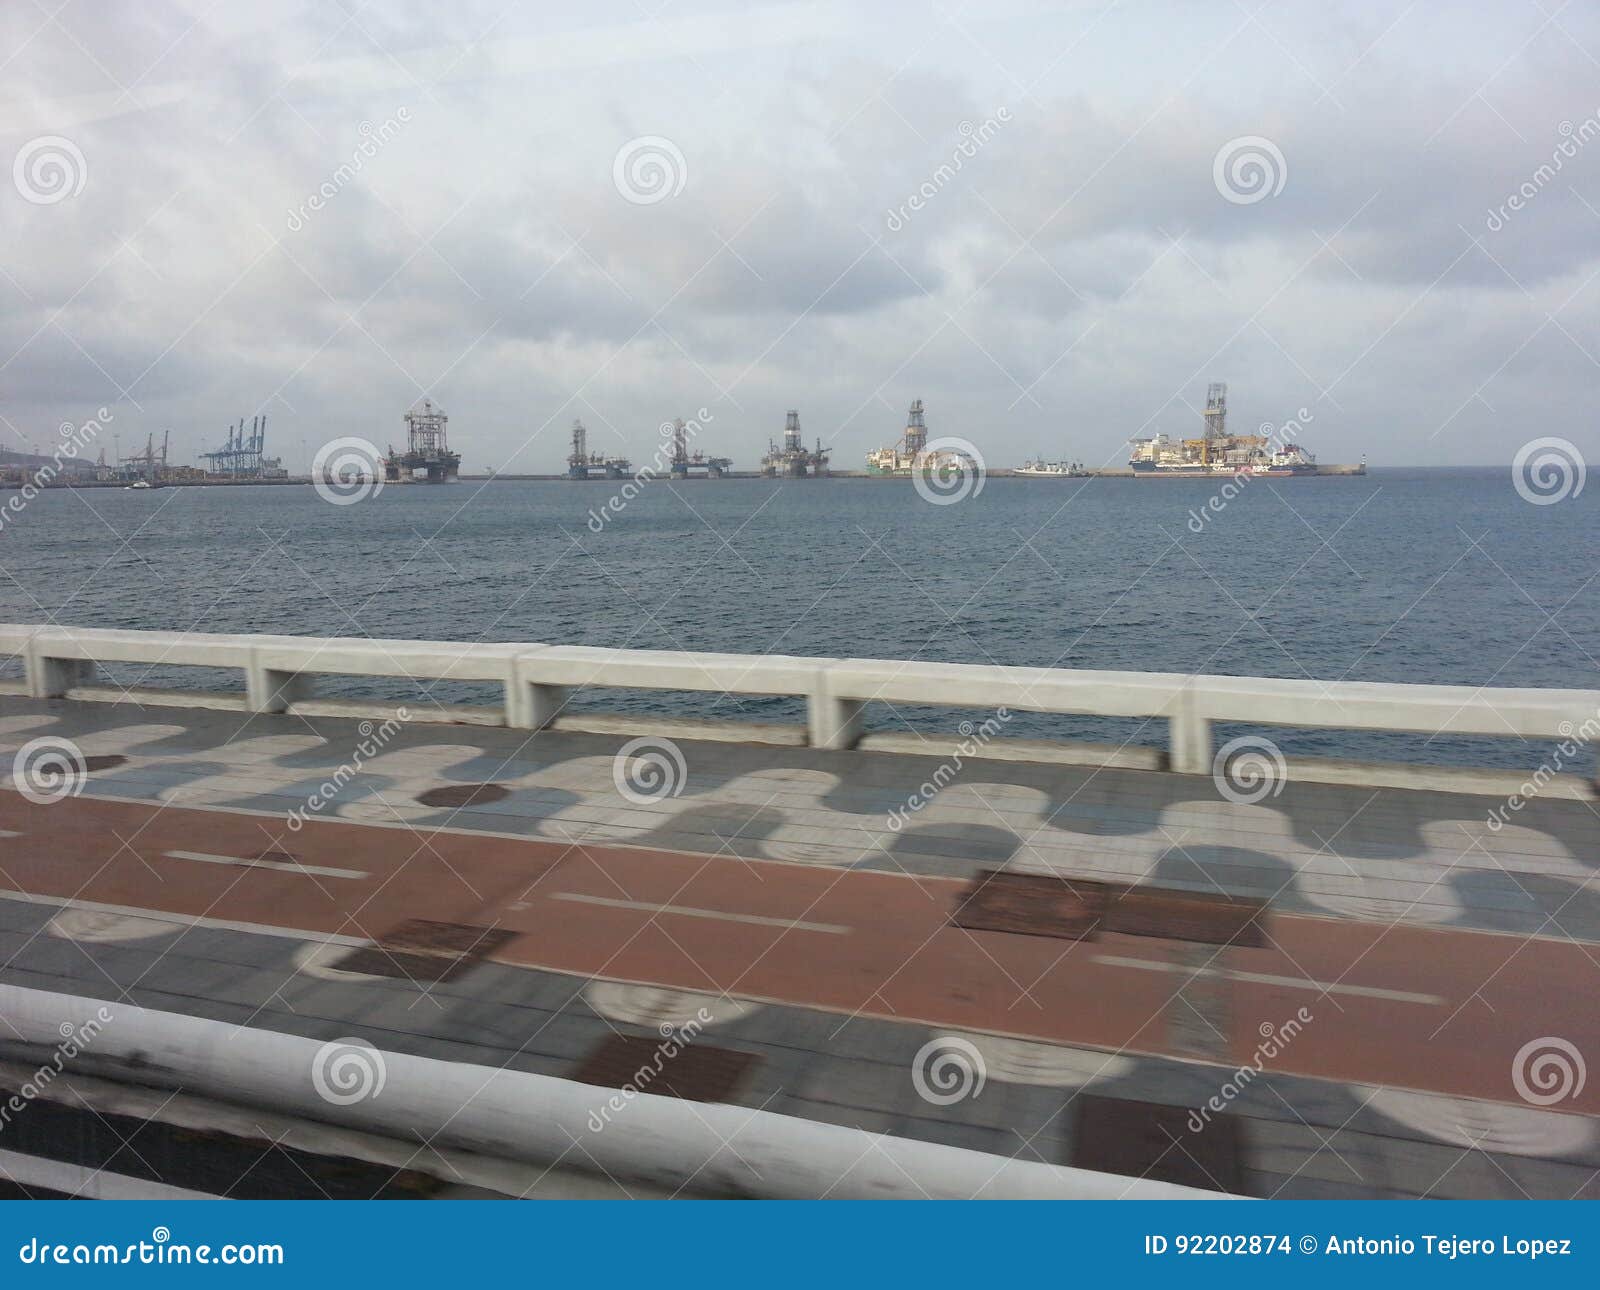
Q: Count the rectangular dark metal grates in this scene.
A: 5